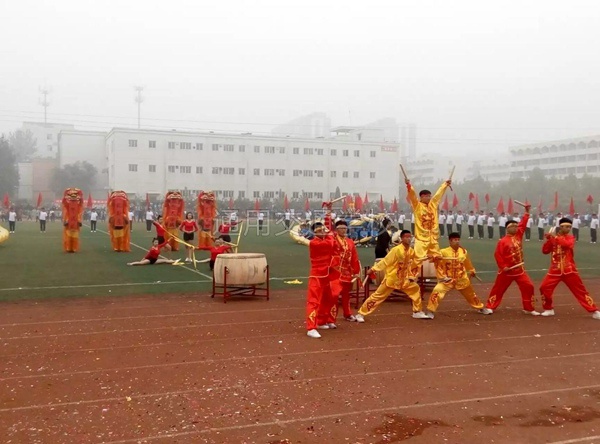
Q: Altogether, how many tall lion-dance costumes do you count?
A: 4